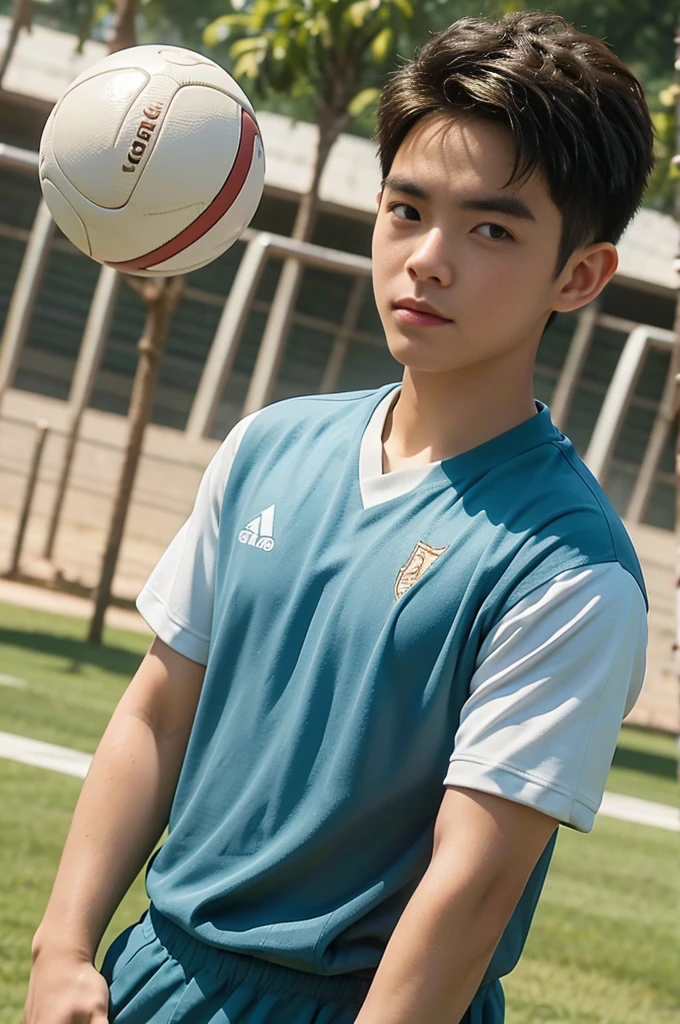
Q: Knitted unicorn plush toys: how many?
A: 0